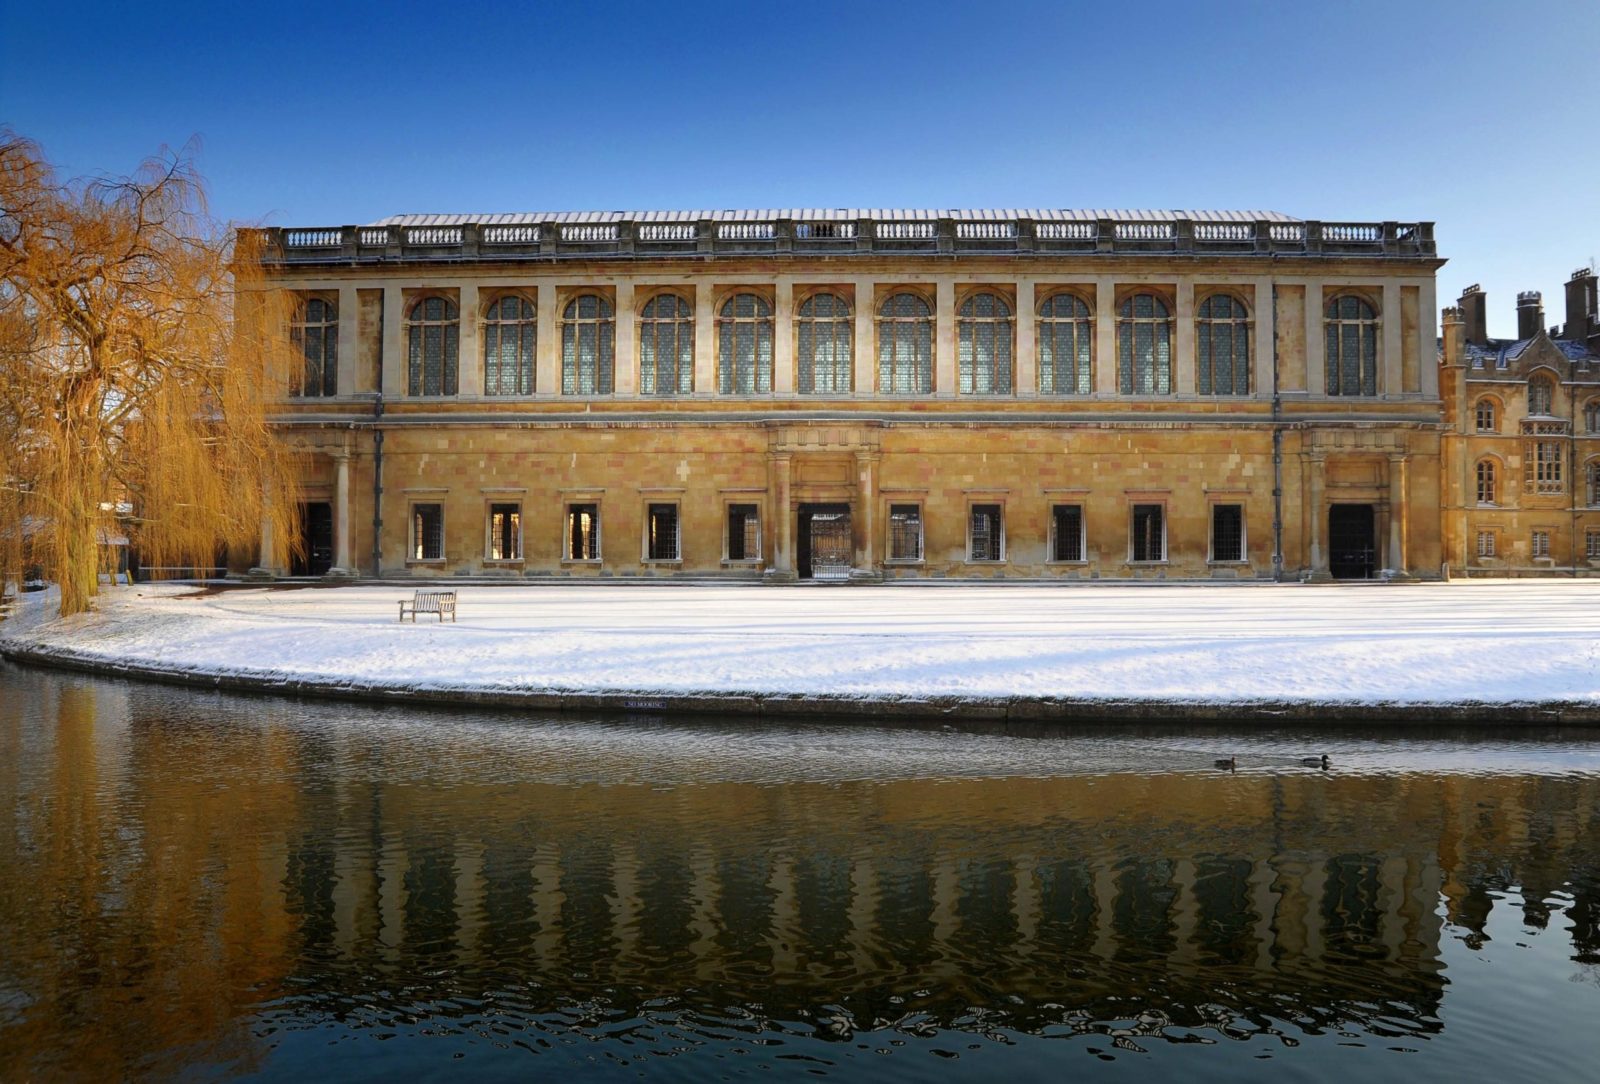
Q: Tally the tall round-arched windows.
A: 13